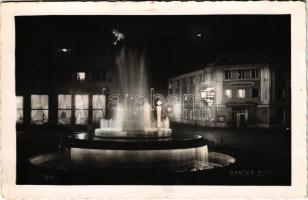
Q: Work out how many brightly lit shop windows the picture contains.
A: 5